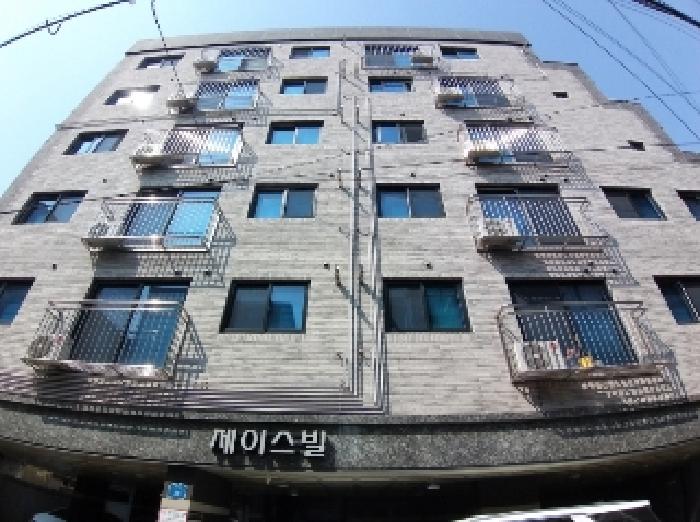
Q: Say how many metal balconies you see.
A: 10